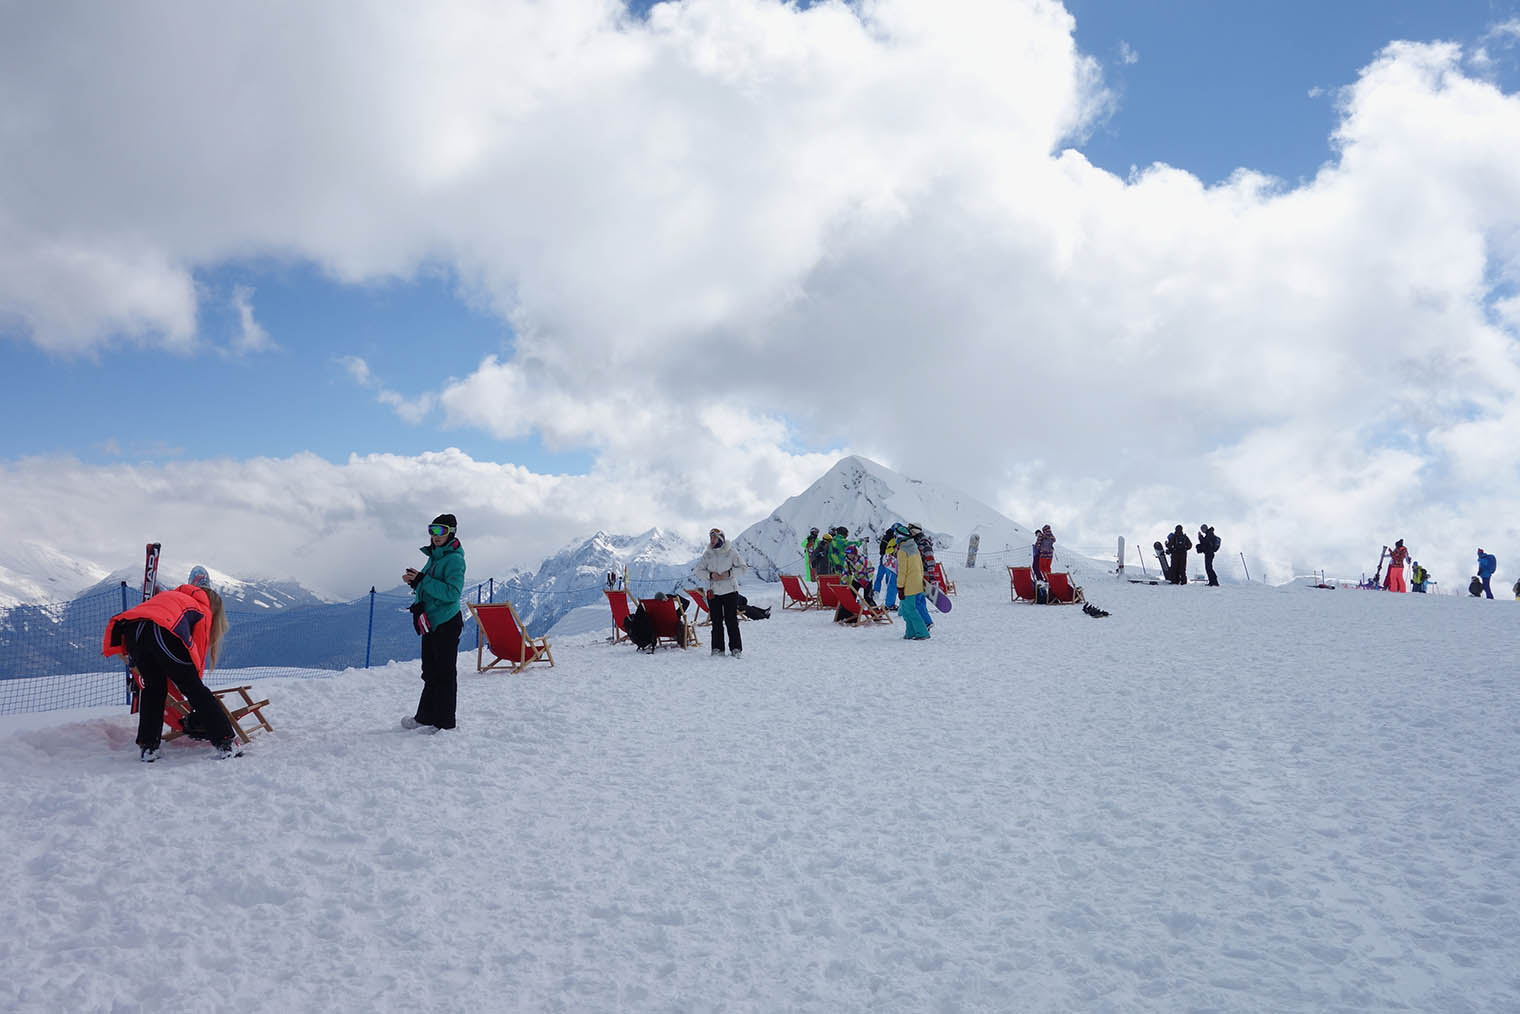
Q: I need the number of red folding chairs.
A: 11